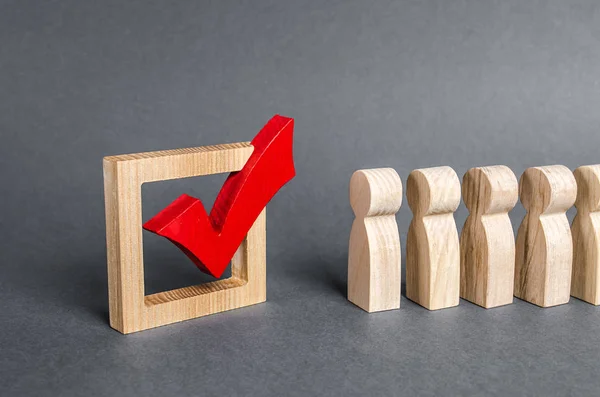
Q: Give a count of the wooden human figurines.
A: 5